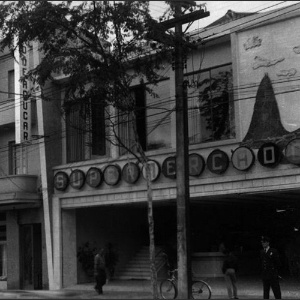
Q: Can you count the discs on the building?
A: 12